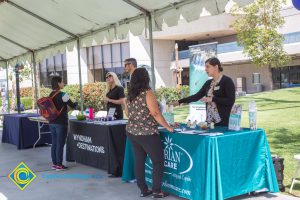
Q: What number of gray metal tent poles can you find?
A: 4